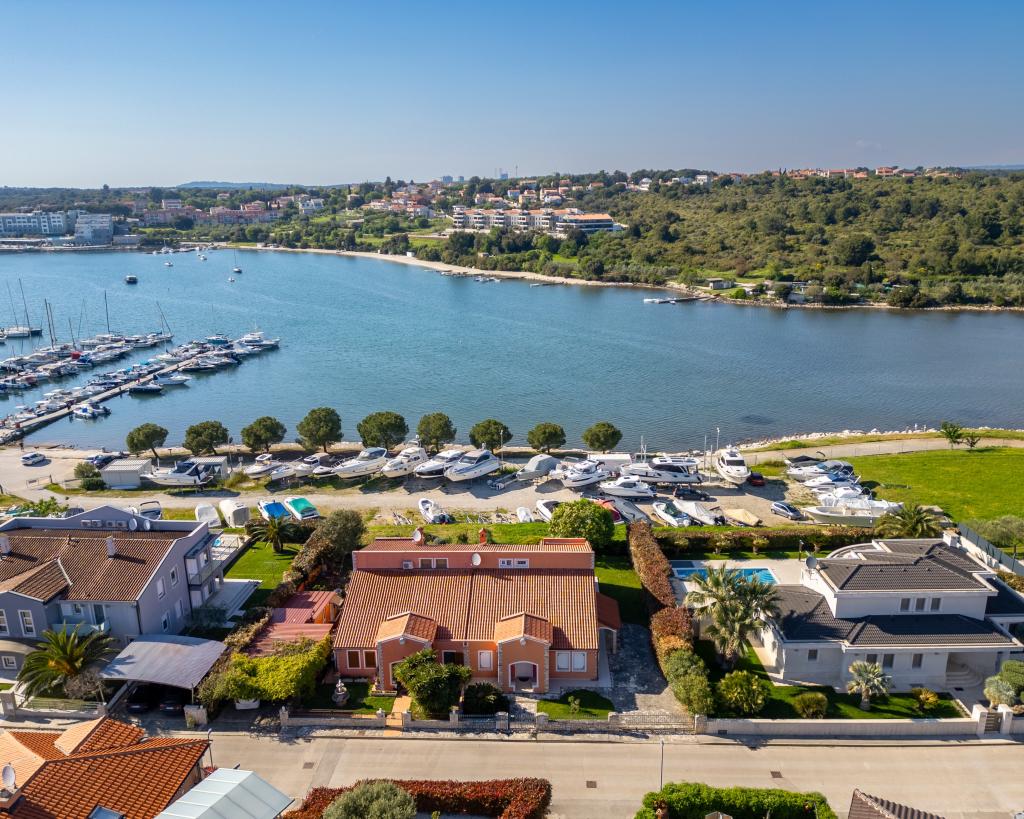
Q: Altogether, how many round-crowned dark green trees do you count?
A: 9